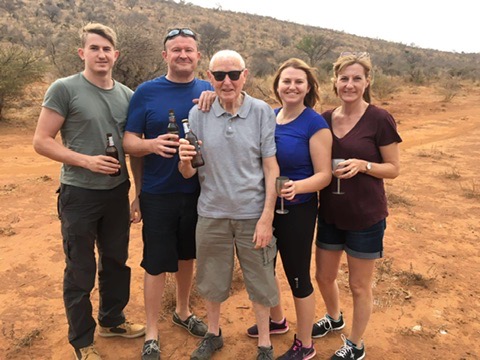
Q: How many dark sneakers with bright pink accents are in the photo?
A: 2